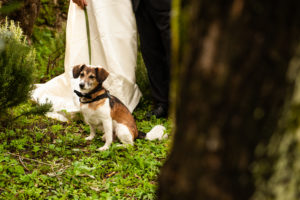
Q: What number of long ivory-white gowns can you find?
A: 1